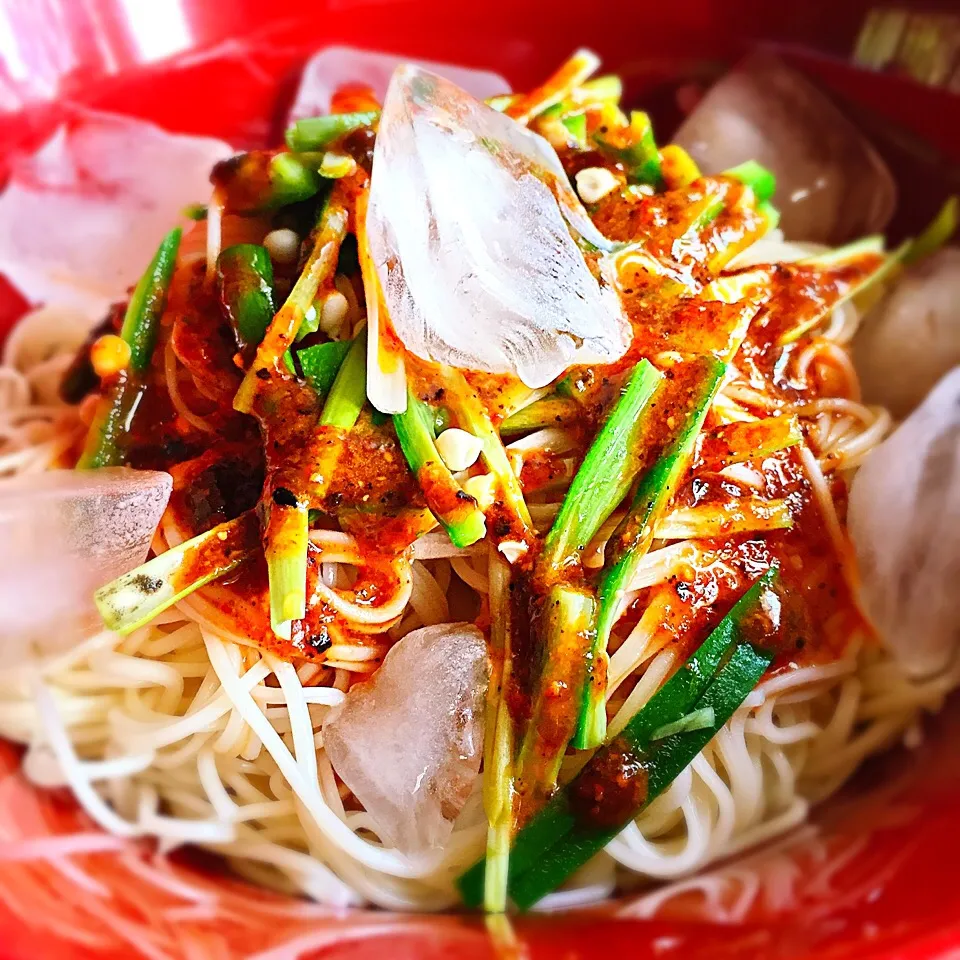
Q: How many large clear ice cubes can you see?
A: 8